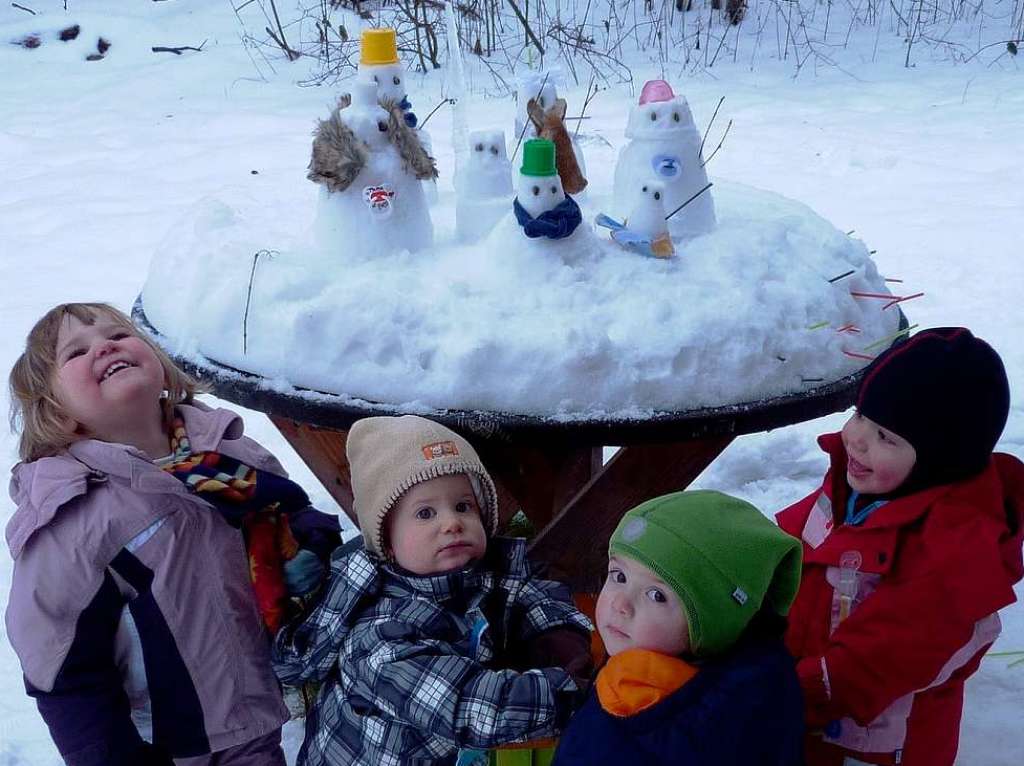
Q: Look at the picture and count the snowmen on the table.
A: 7